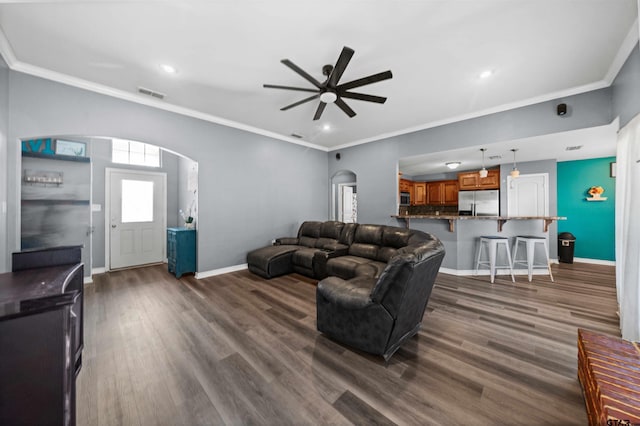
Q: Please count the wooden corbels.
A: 4